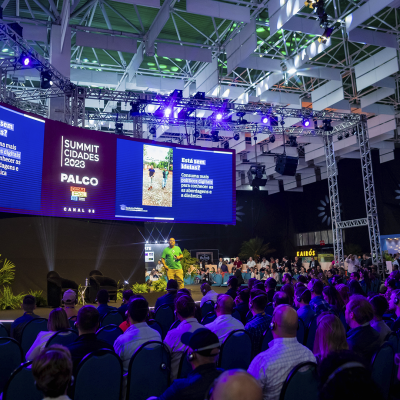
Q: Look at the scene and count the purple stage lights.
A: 5